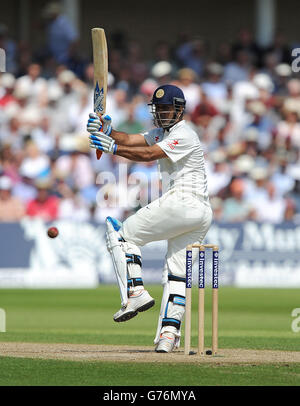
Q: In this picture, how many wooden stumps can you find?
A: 3